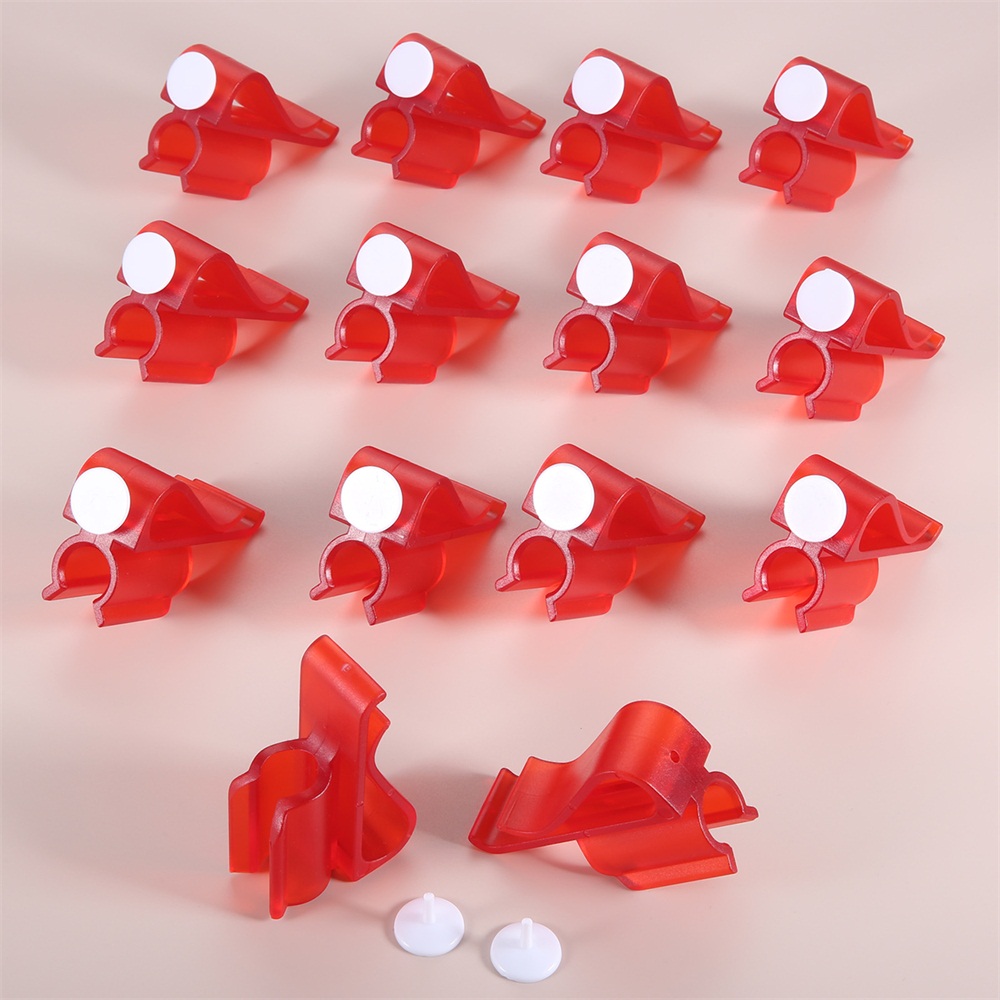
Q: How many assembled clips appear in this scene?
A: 12